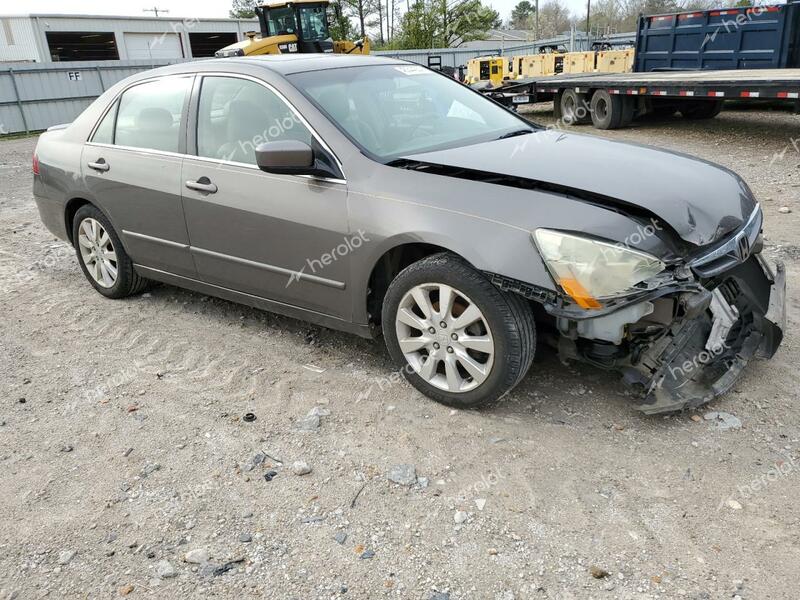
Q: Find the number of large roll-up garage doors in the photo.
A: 3